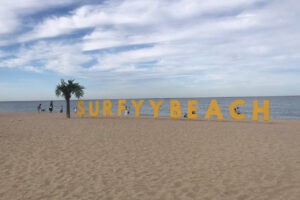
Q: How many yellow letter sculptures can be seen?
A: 11